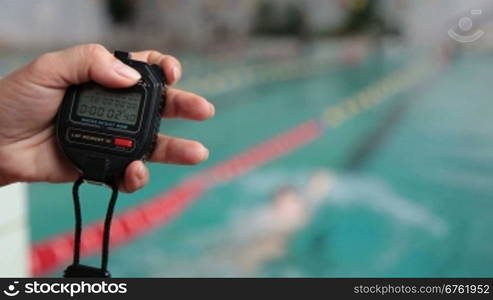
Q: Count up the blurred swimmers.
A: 1